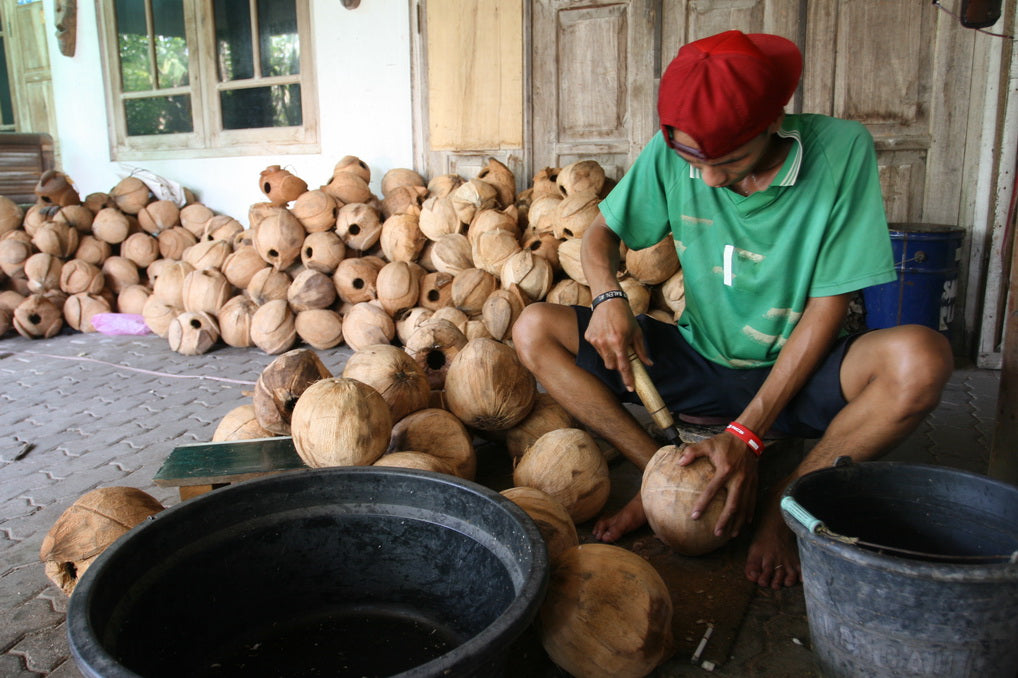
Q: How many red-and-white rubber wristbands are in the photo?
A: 1